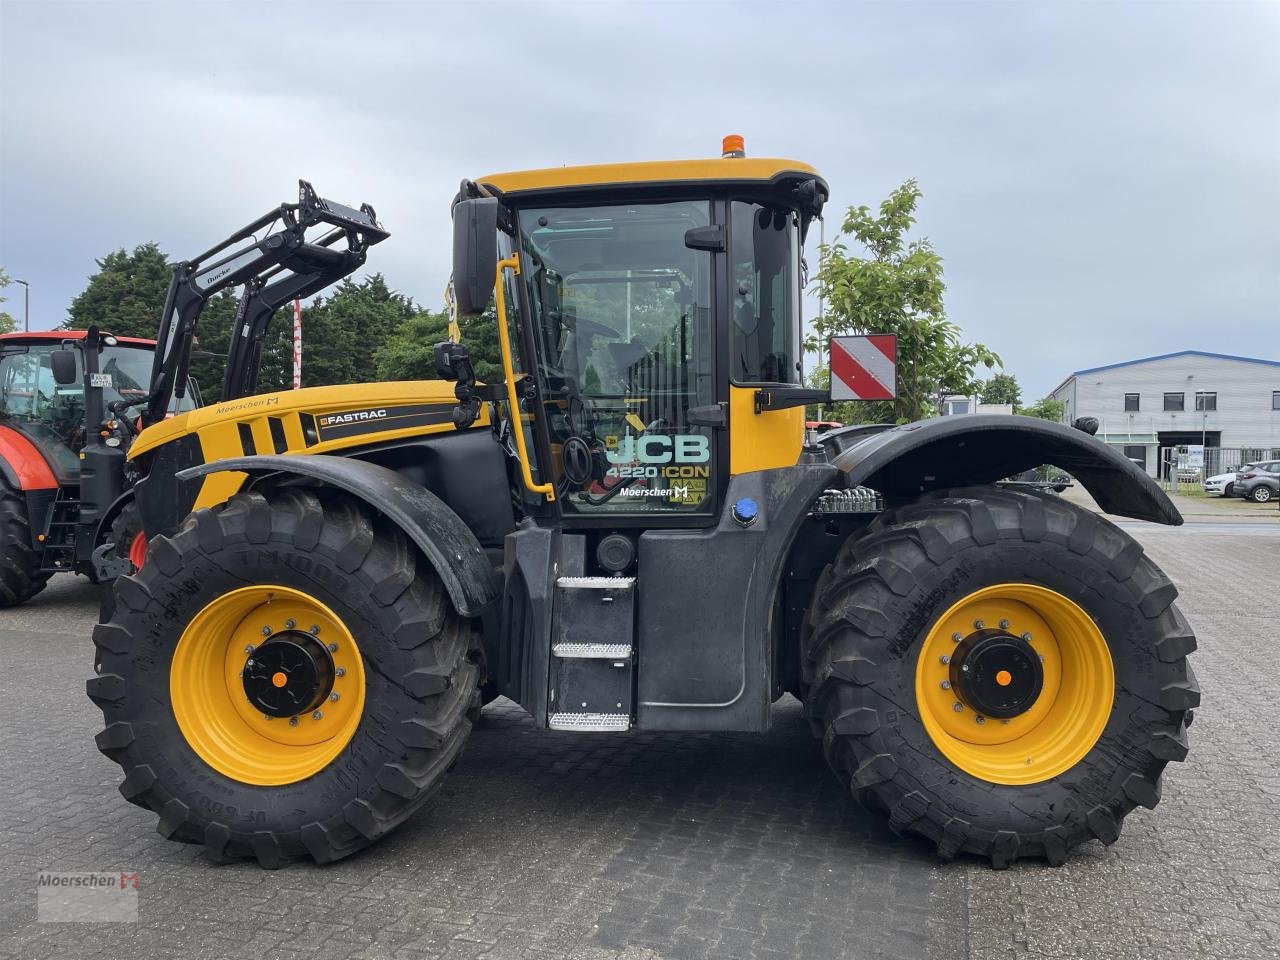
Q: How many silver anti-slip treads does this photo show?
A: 3